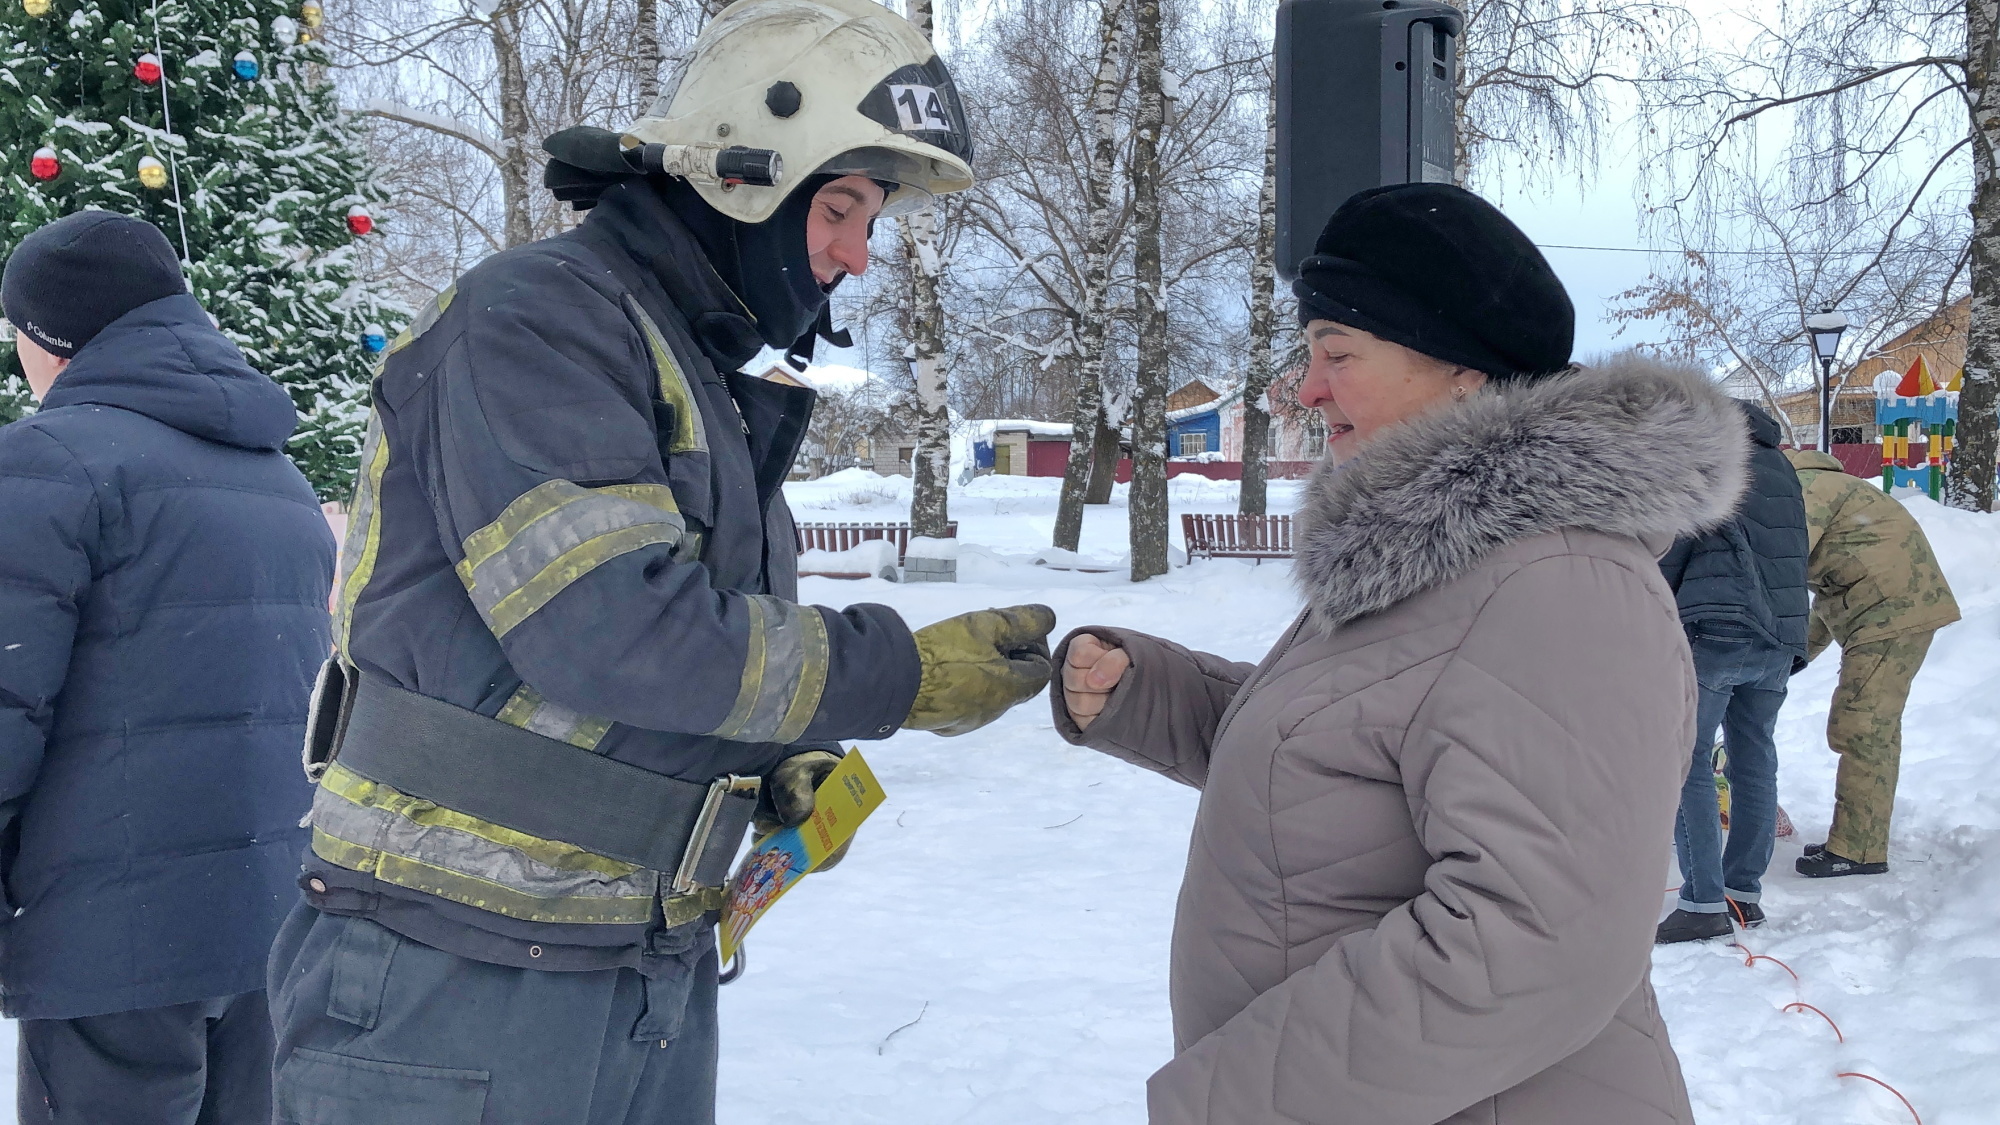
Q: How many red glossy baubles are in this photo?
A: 3